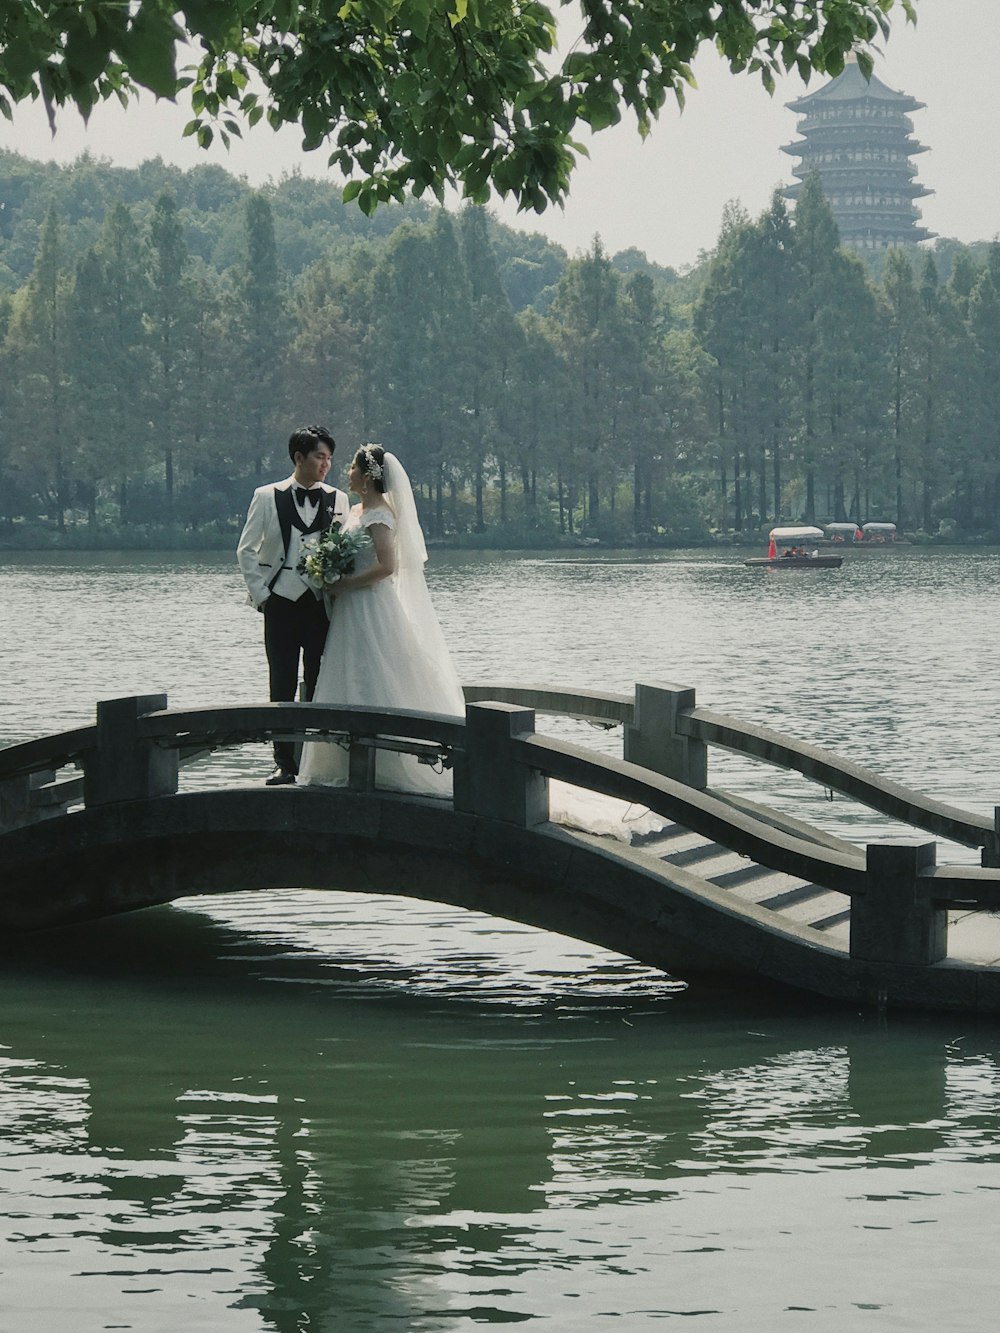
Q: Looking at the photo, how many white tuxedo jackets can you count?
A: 1